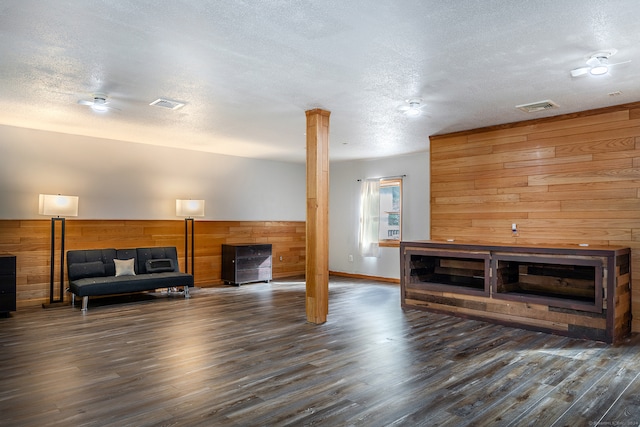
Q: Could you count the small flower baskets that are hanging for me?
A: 0